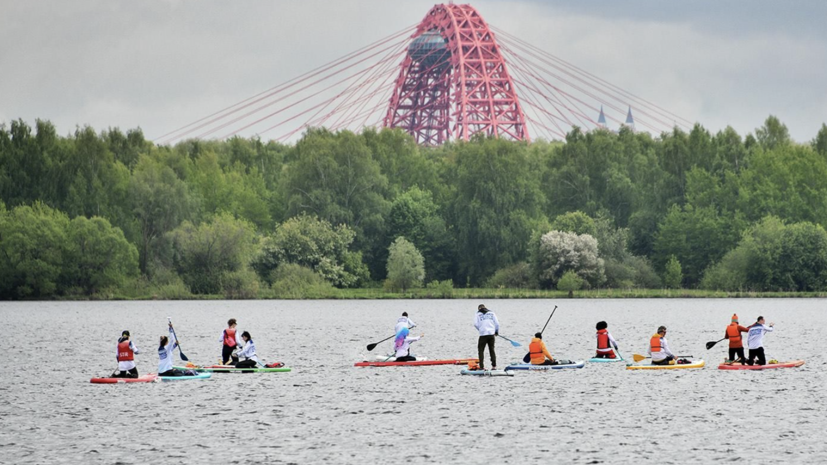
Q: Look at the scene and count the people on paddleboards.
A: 12